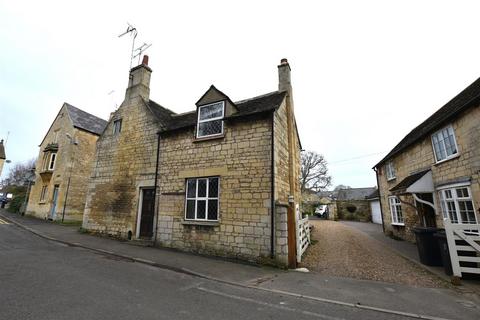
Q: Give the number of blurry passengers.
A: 0